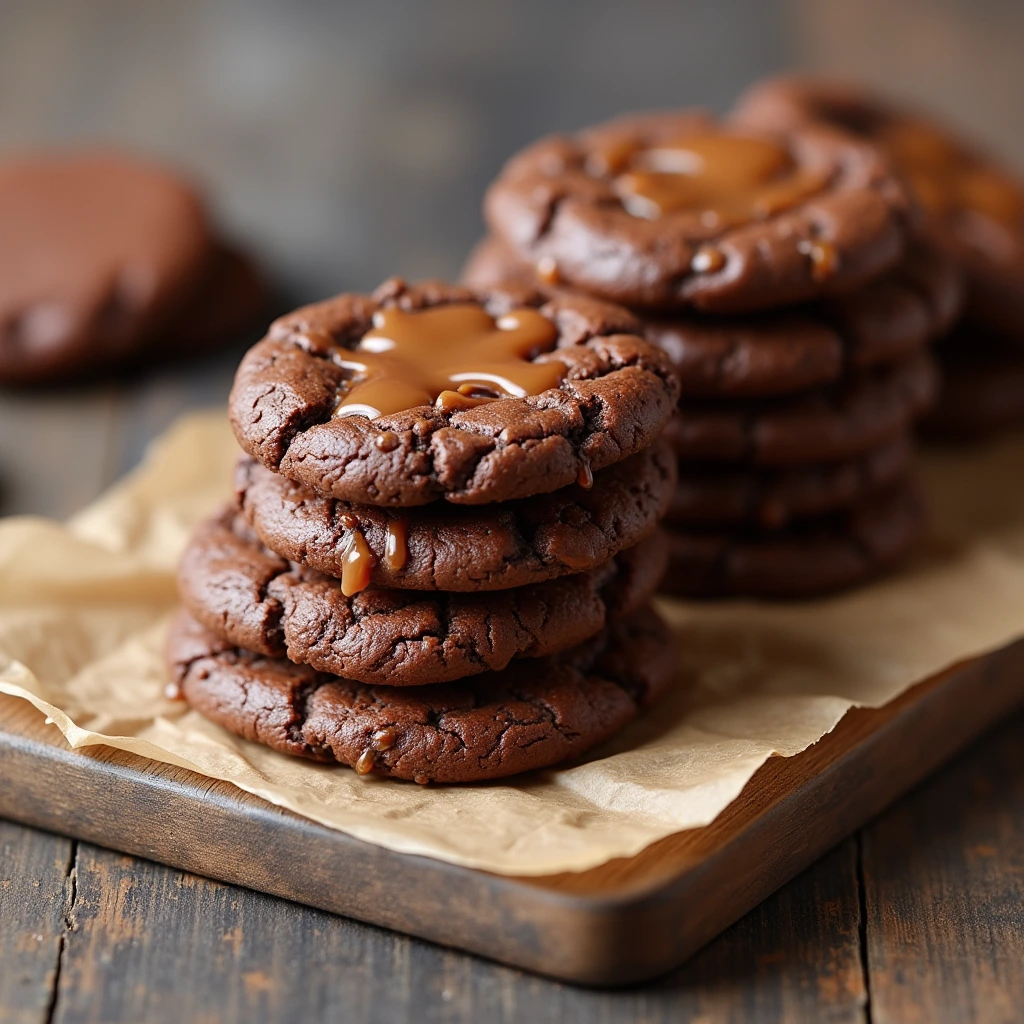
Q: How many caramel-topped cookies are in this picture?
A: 3